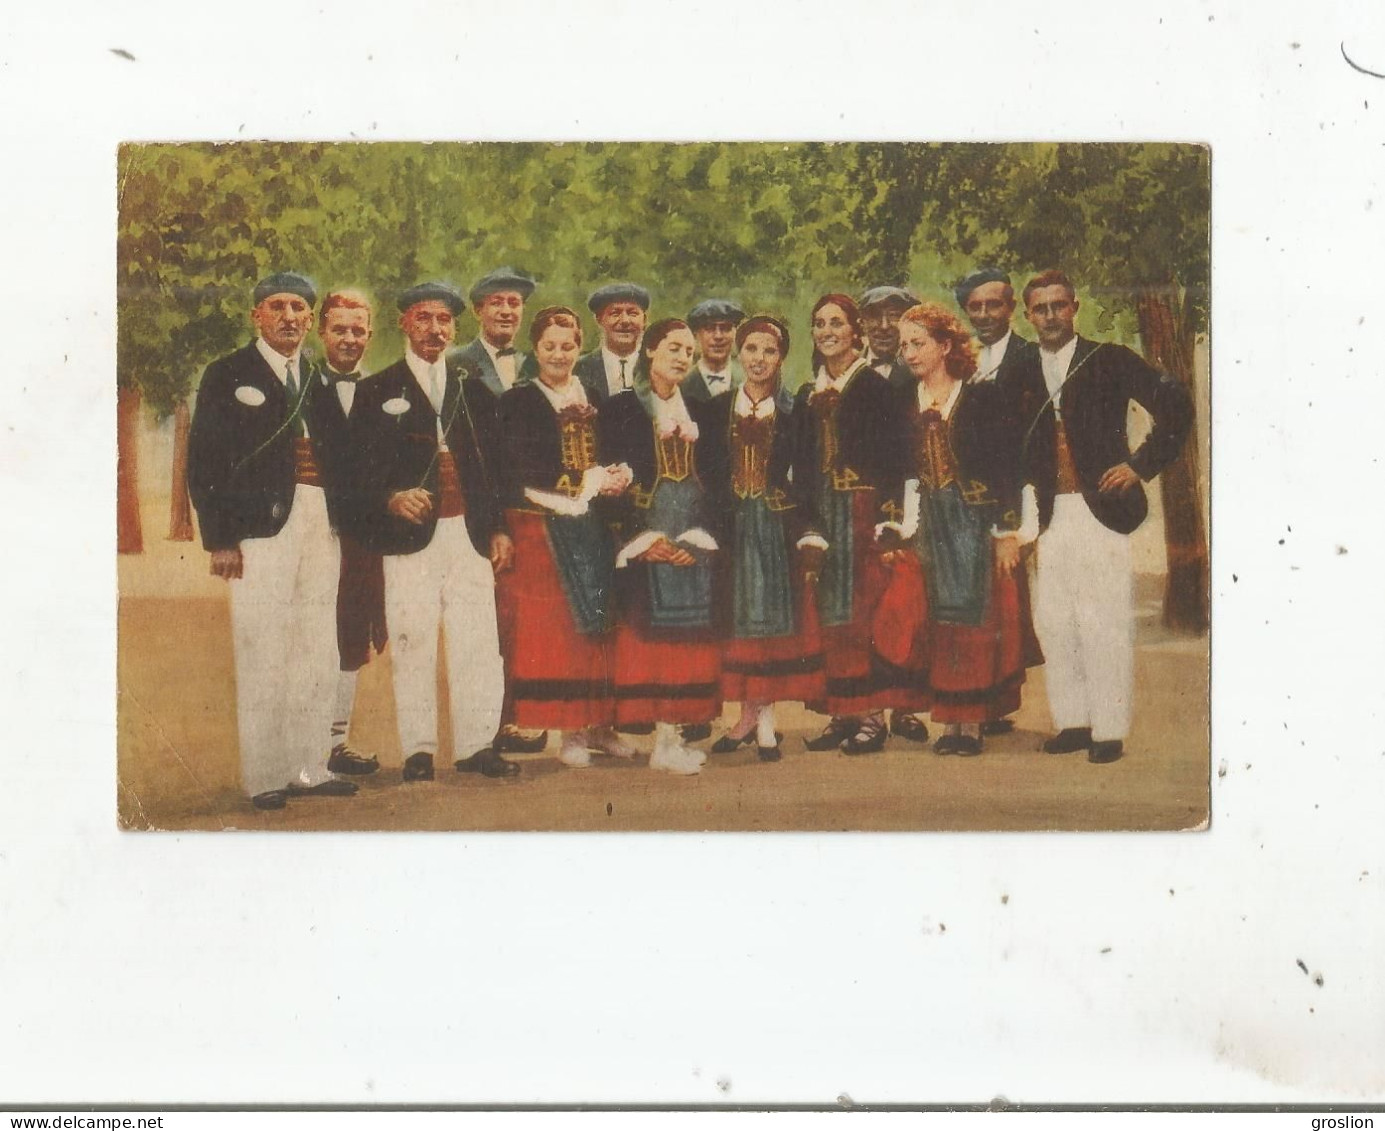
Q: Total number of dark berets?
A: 7